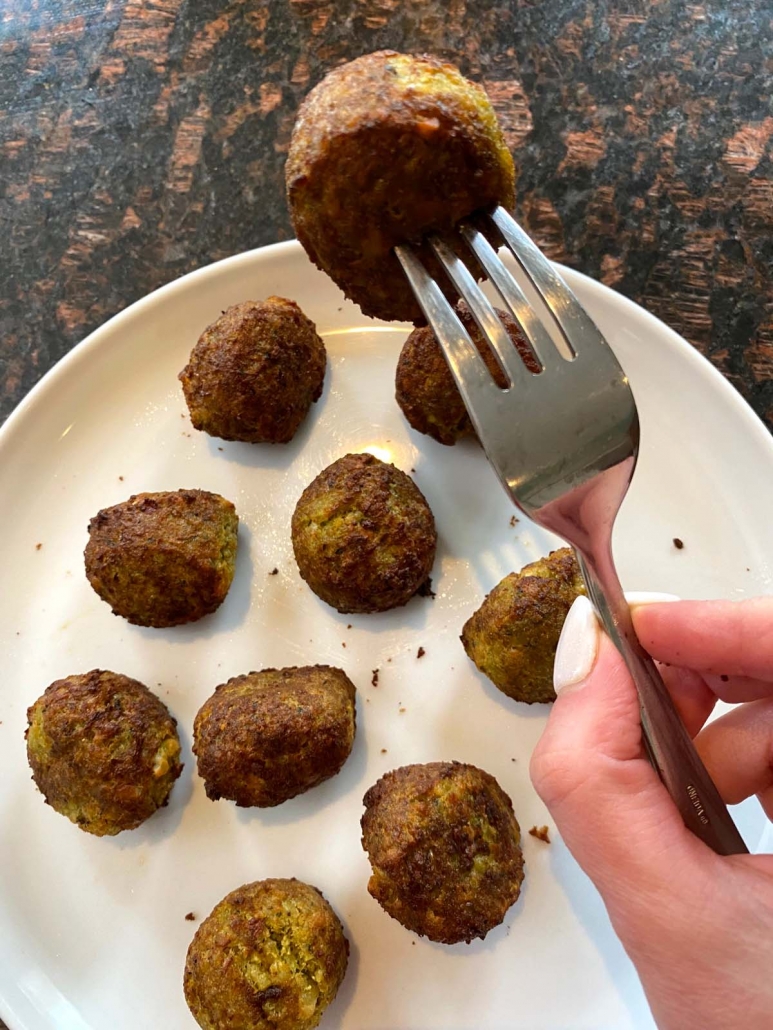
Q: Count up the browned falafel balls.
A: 10